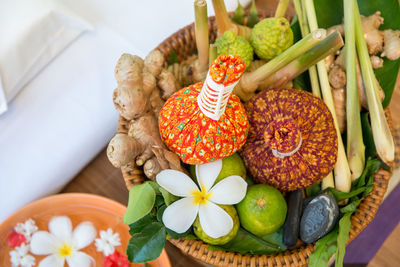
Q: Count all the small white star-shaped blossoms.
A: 3